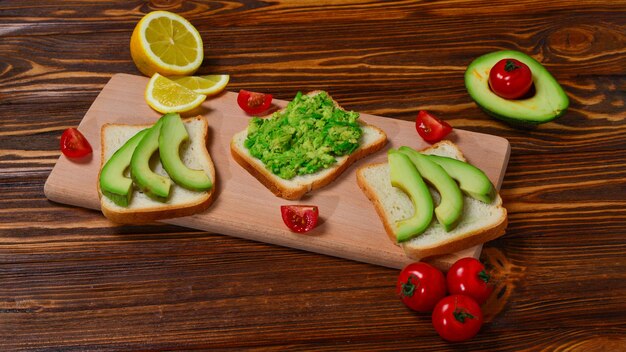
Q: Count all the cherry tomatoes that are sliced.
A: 4